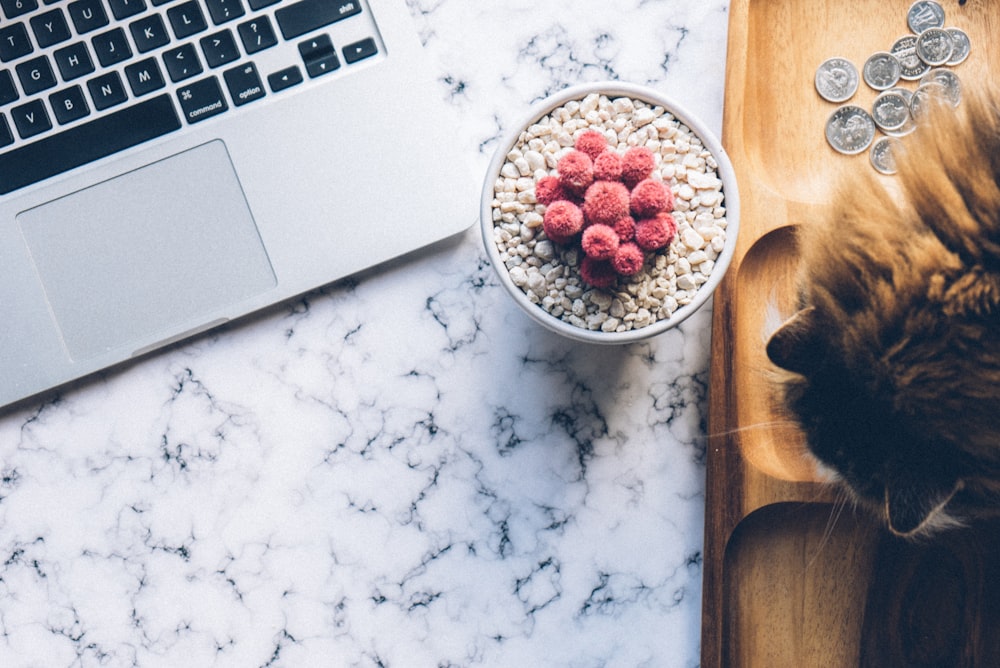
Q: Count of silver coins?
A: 12